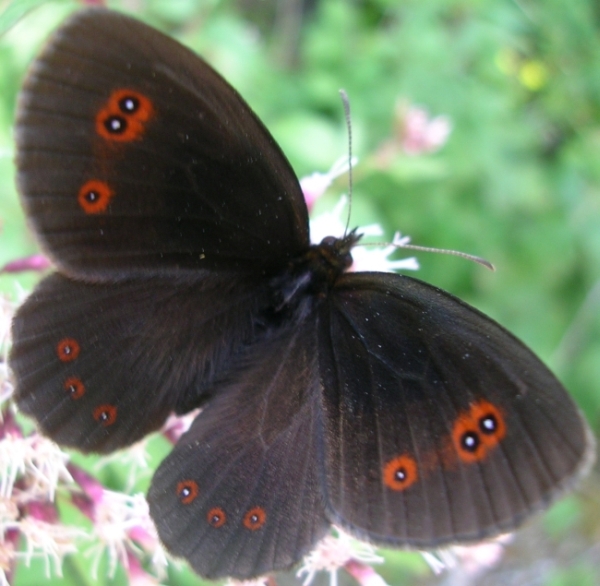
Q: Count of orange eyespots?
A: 12